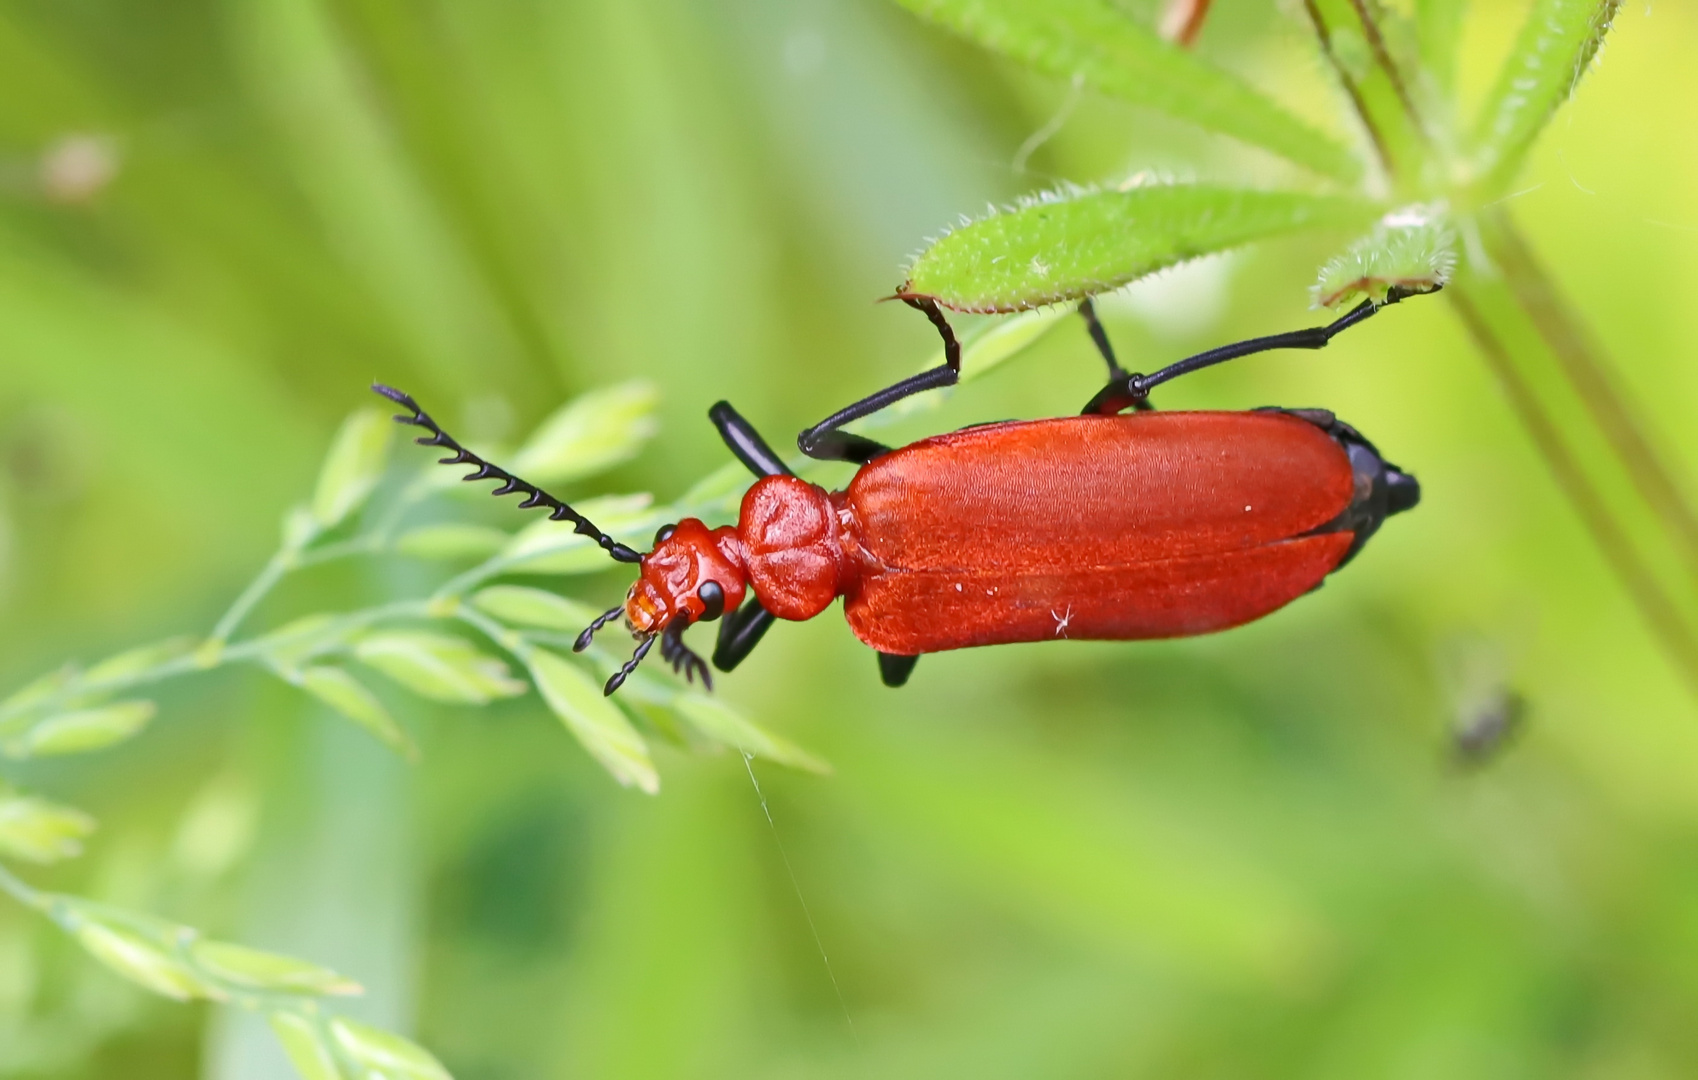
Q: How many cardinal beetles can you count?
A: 1